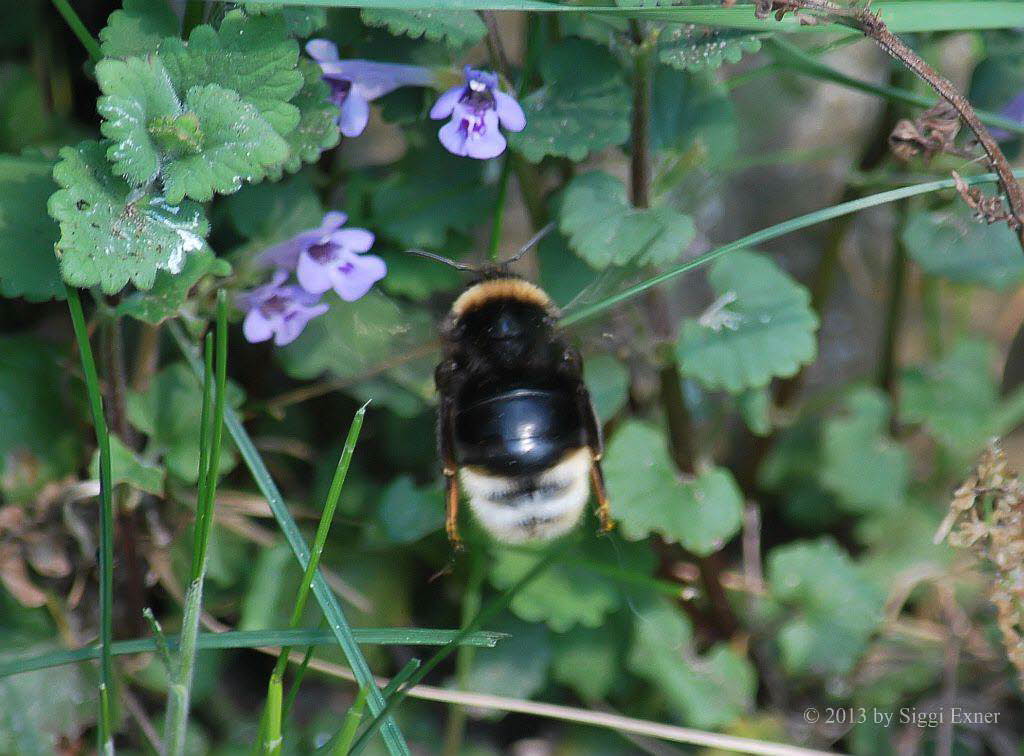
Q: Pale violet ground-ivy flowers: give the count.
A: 4